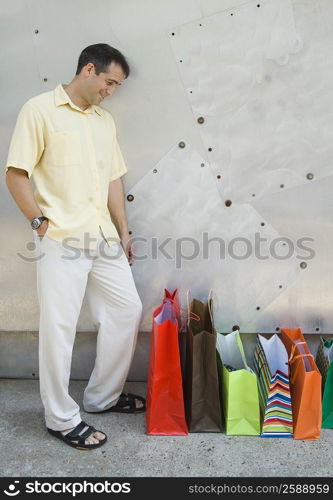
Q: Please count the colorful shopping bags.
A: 6